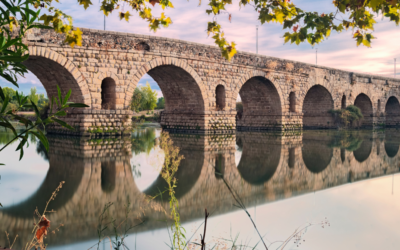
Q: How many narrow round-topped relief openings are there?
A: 5